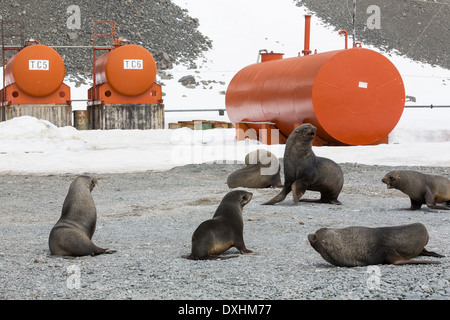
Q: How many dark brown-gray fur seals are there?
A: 6